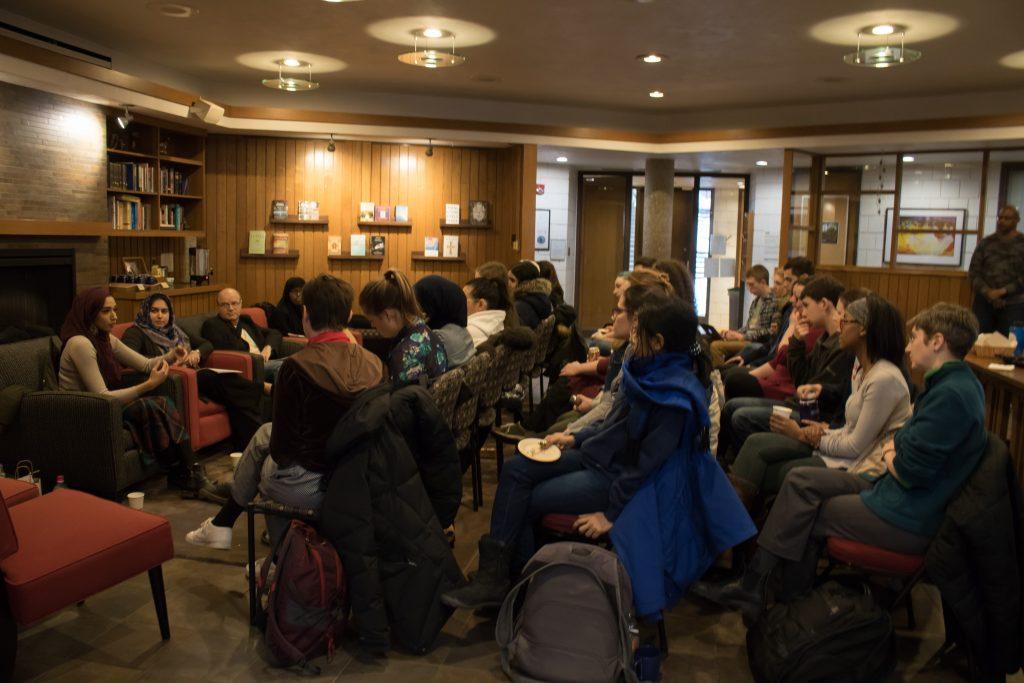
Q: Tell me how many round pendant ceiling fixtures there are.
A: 3